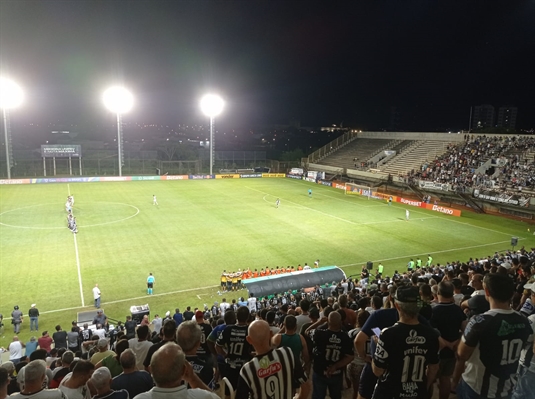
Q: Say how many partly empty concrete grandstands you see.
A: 1